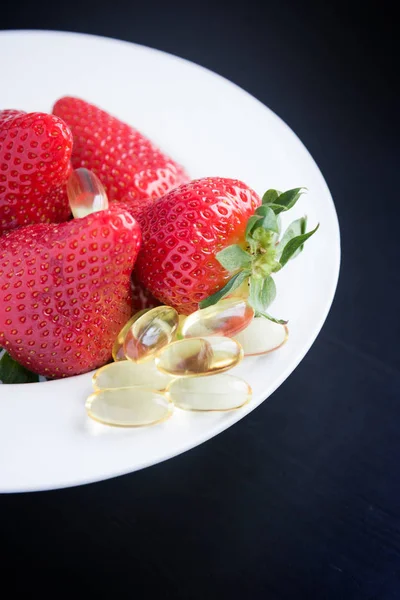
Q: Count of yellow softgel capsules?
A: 9